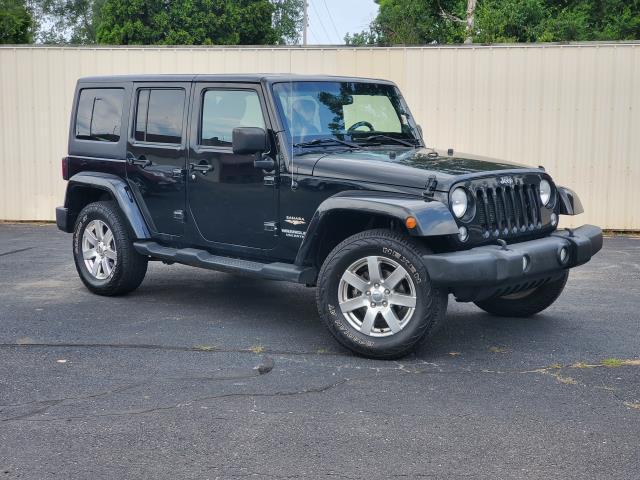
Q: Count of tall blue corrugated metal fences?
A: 0